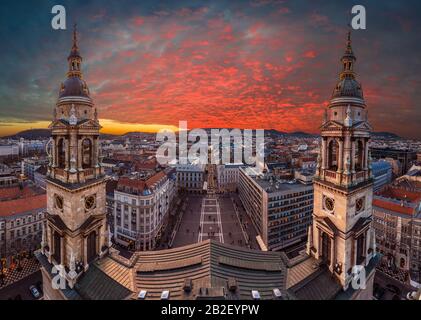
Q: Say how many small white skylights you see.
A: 4